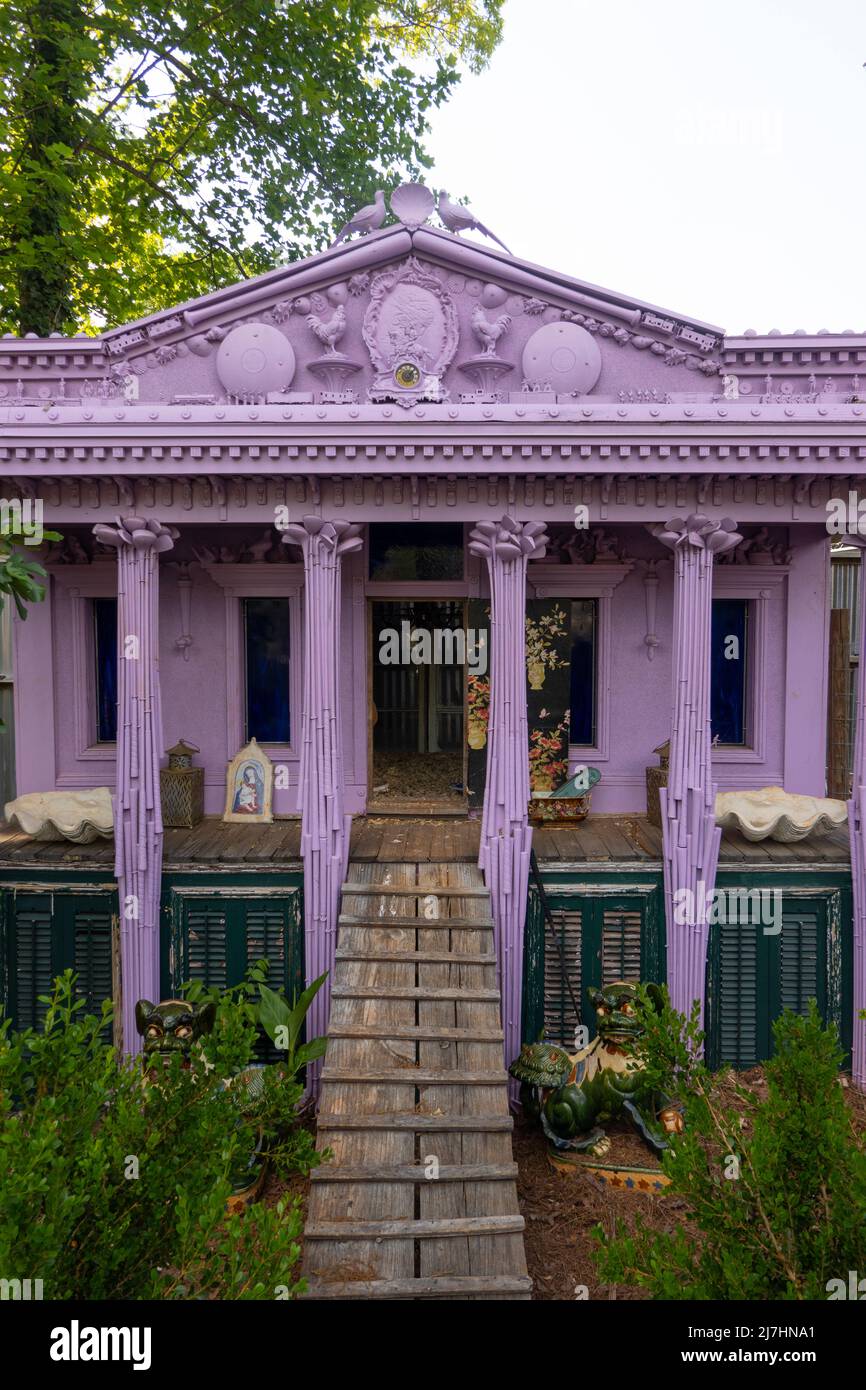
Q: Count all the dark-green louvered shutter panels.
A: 8